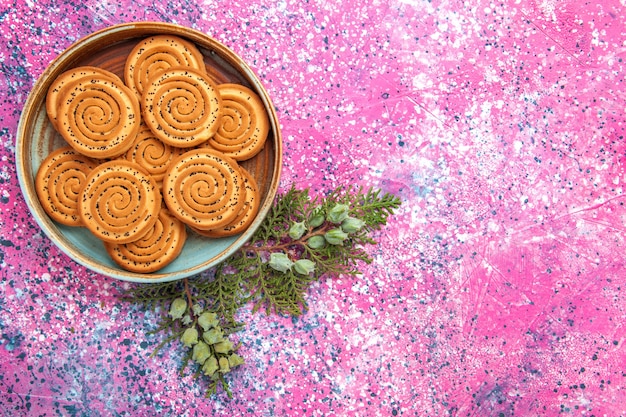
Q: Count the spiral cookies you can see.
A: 11